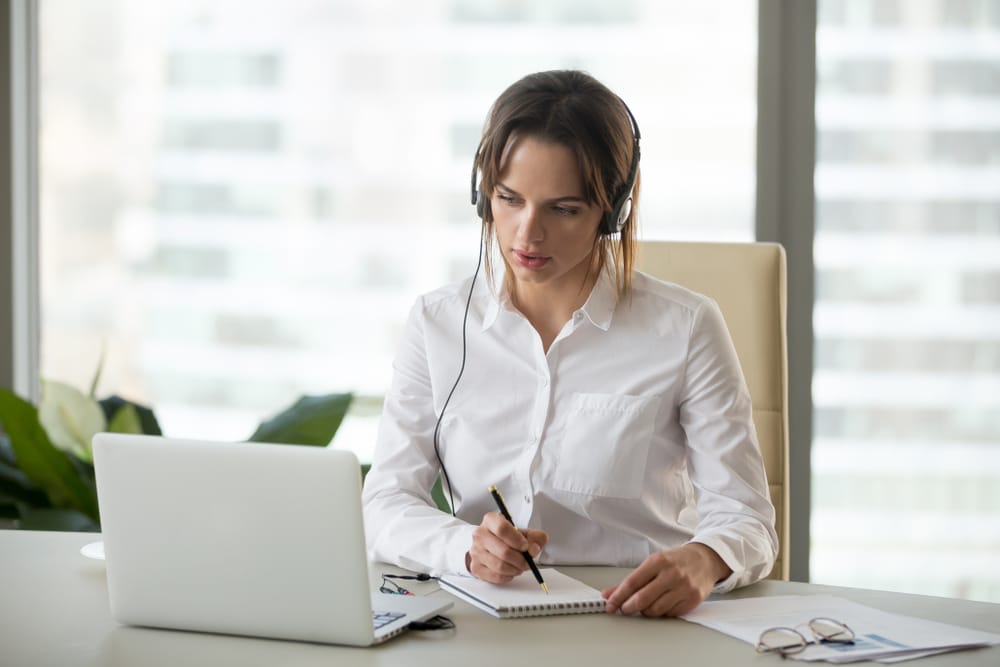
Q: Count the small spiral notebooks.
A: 1